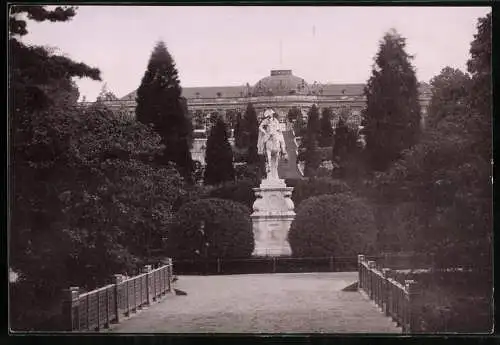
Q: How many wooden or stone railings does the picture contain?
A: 2